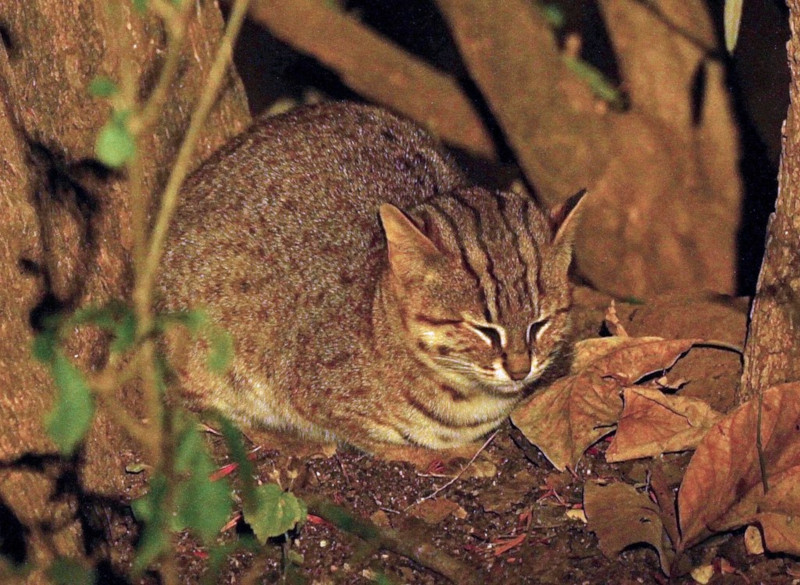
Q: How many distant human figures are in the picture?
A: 0